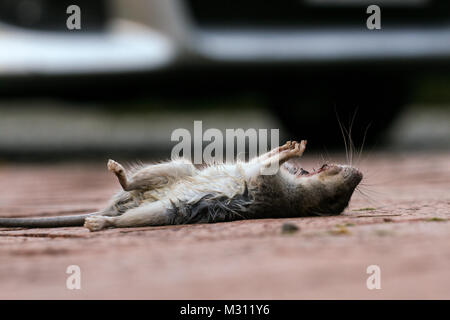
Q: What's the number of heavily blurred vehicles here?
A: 1